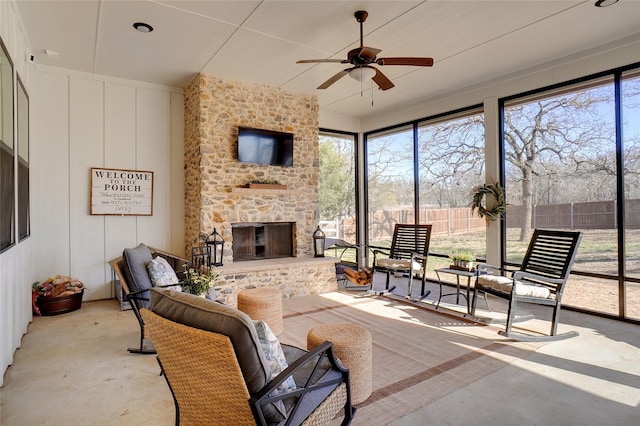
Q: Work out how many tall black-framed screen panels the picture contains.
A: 5